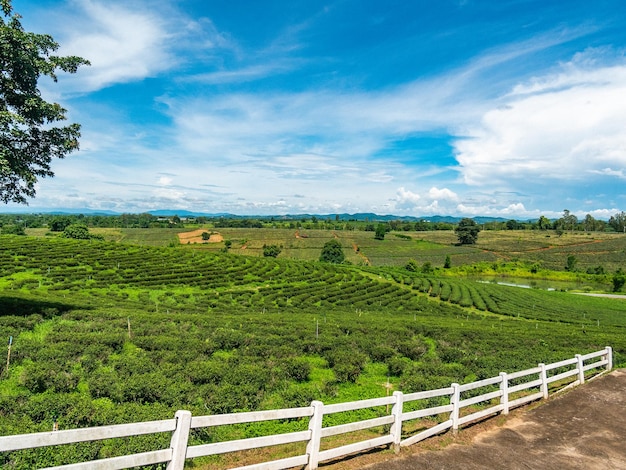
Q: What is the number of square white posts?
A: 8